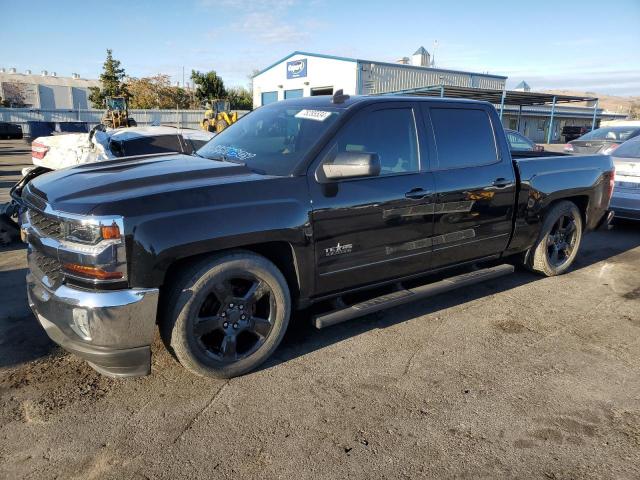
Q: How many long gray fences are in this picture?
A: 1